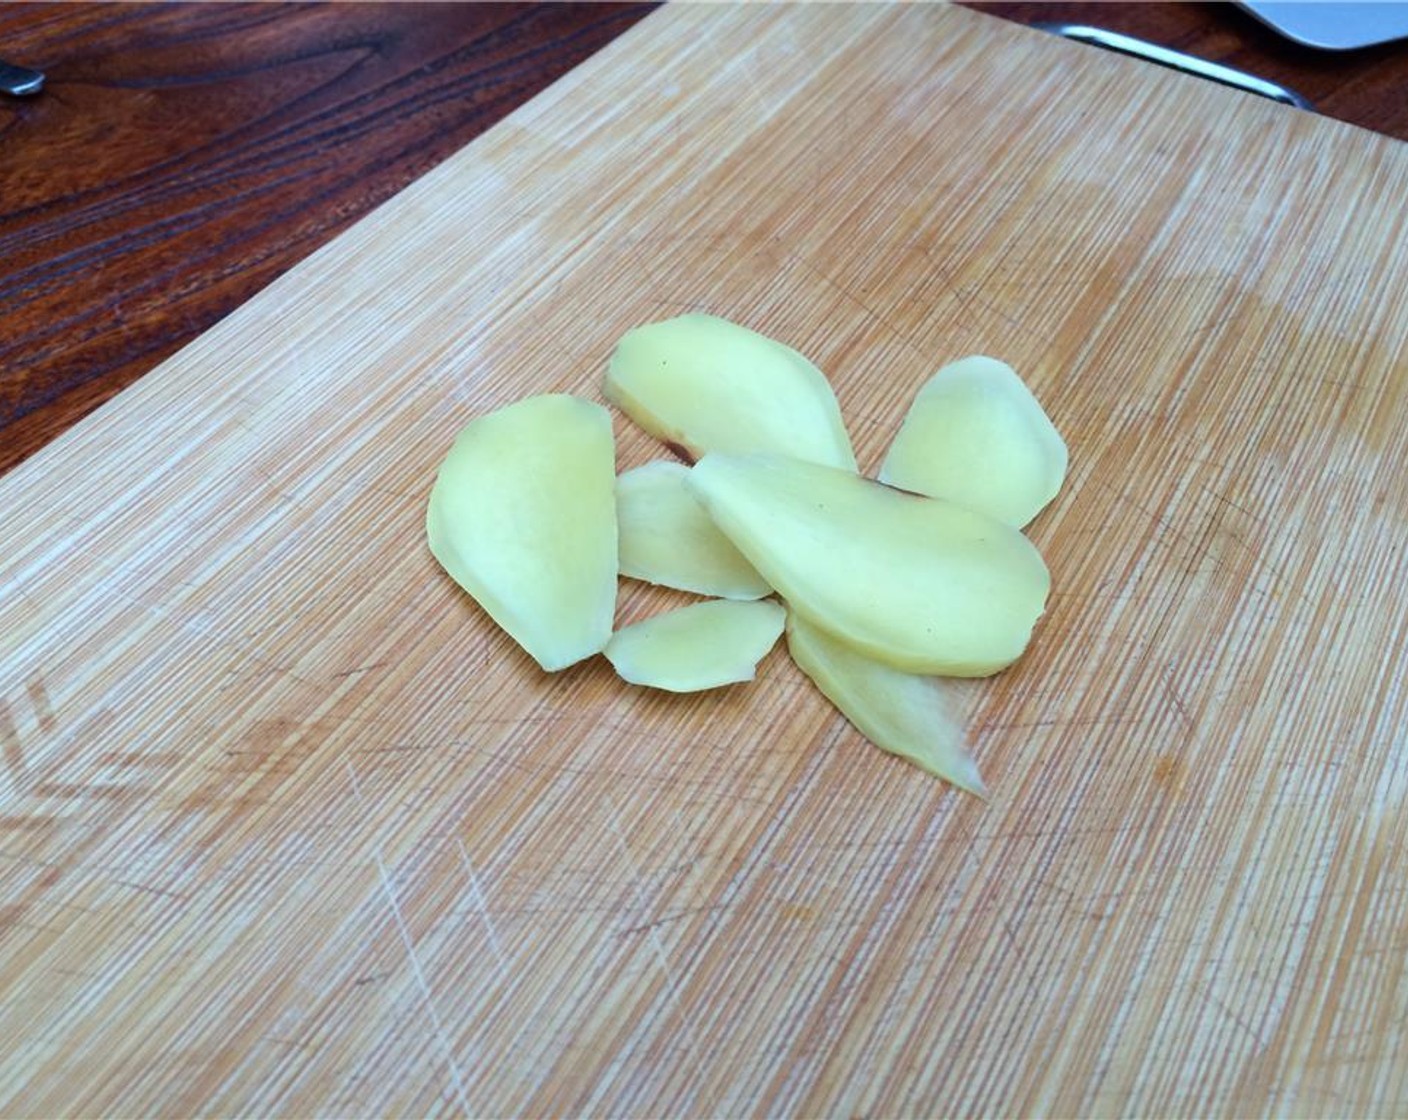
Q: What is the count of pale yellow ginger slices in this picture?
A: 7